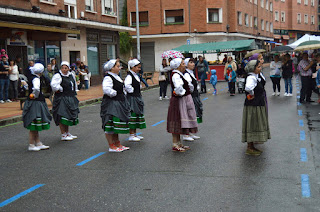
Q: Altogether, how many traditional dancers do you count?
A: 8